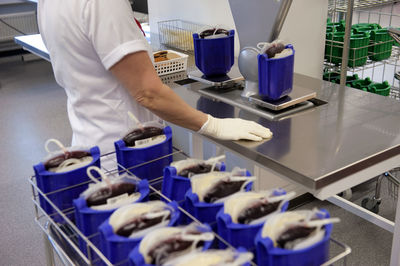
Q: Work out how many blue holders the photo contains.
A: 12